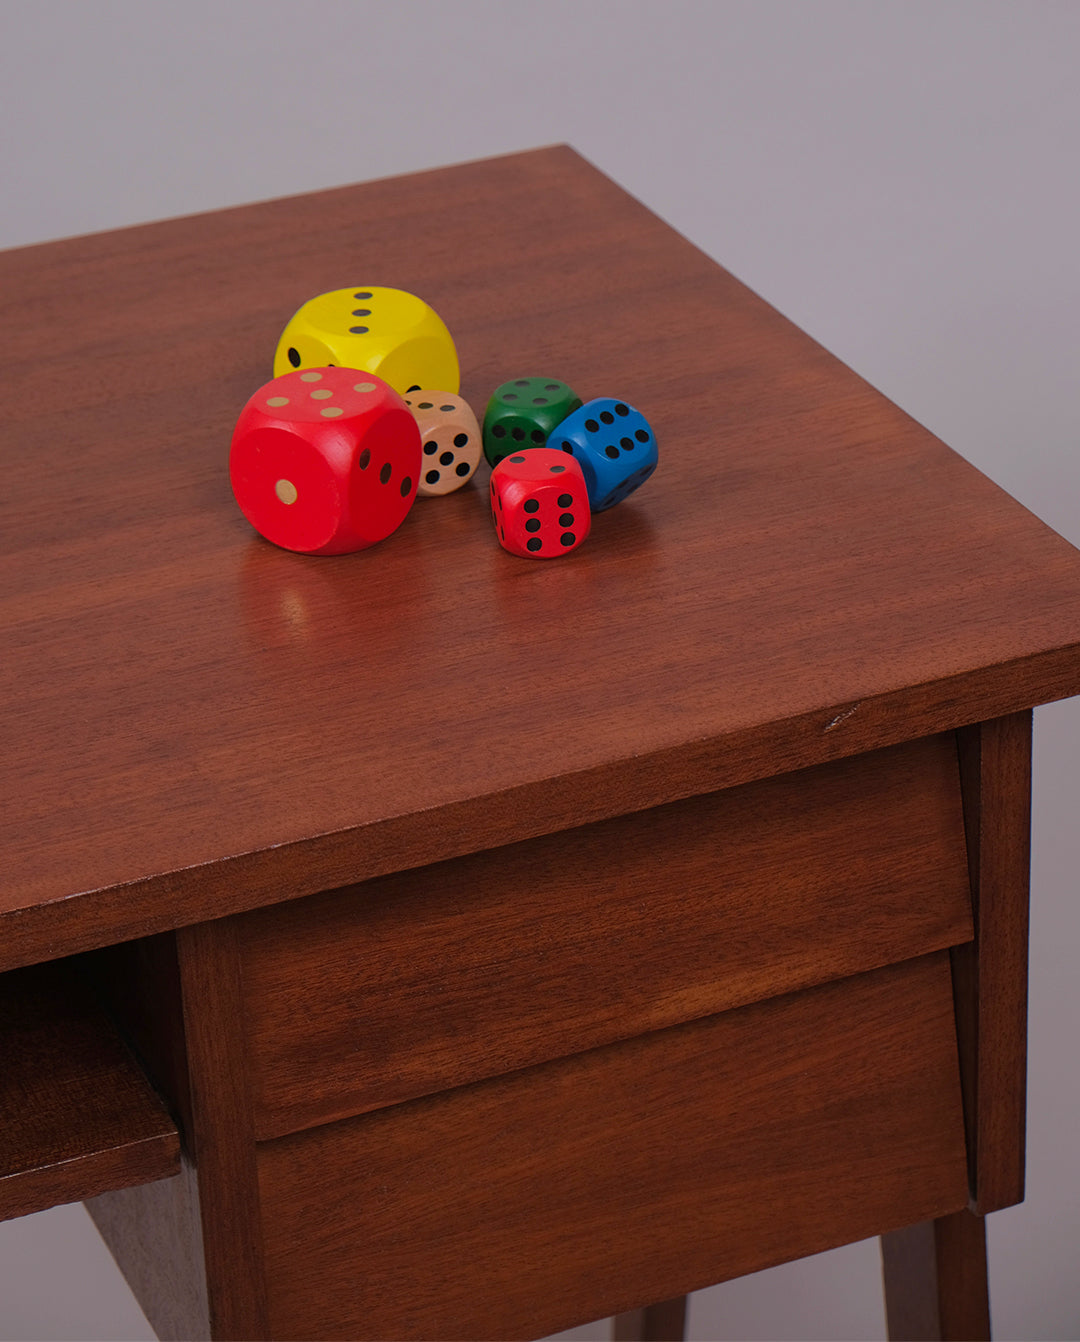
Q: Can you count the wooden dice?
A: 6